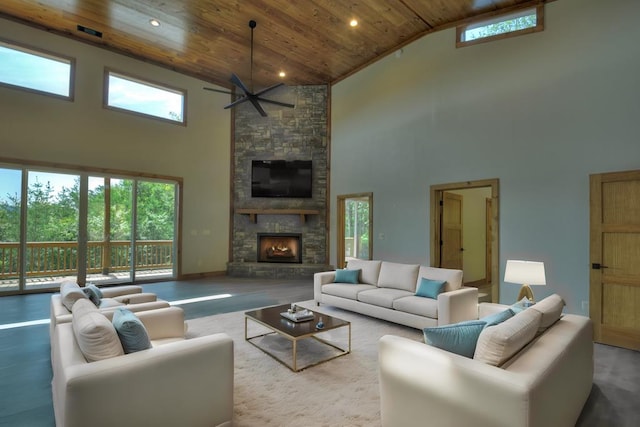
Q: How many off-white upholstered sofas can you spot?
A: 2